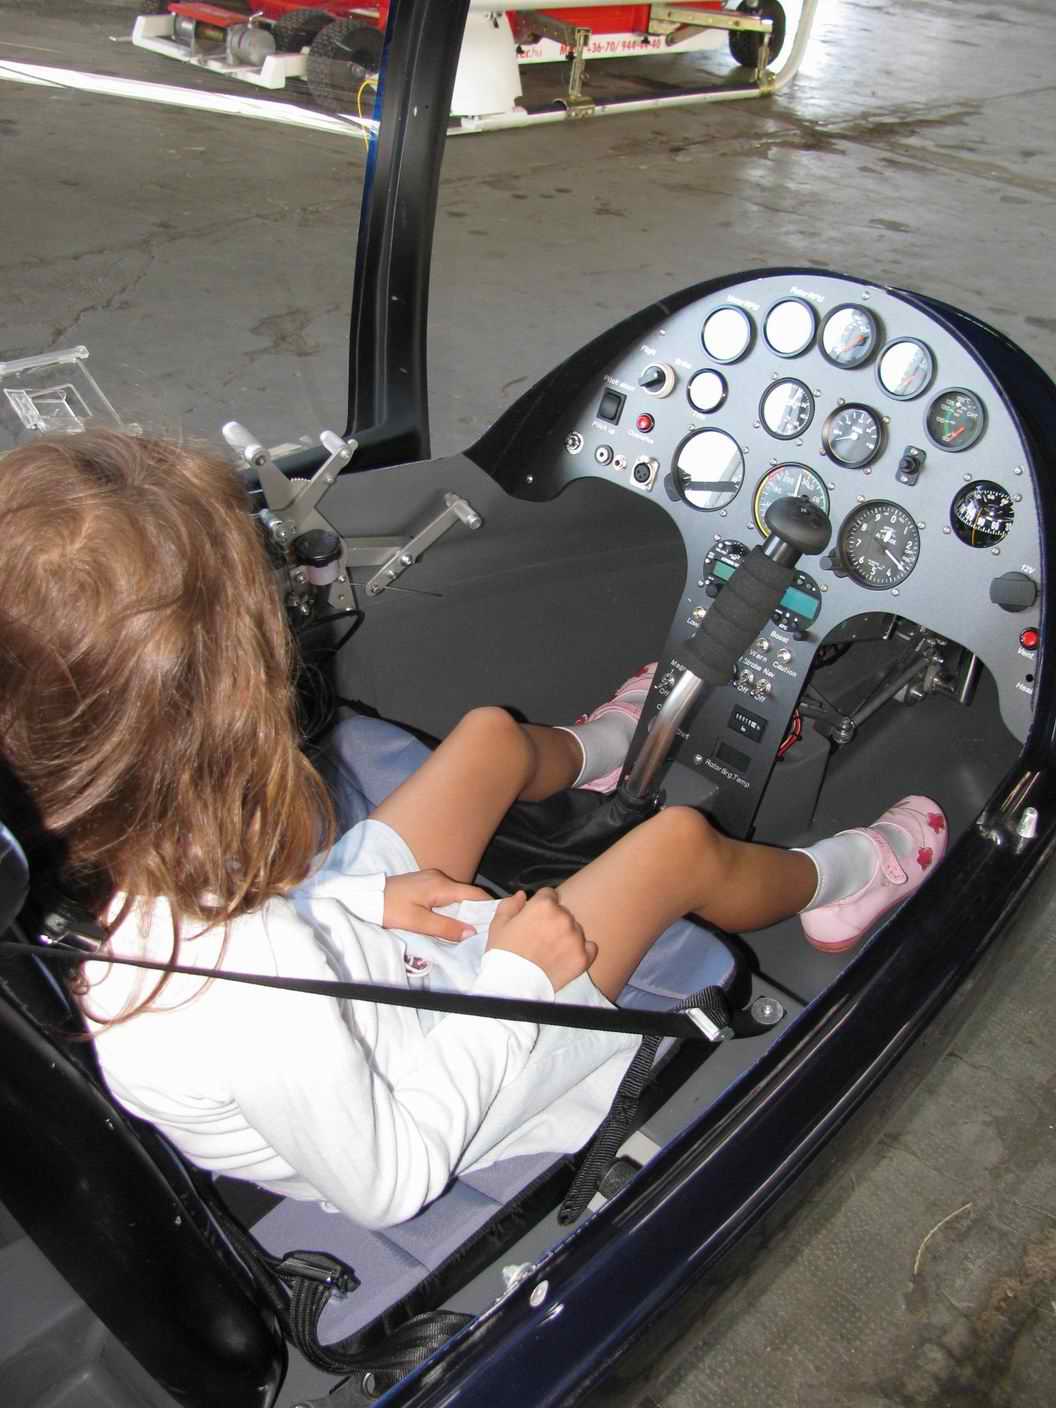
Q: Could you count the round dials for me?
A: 12